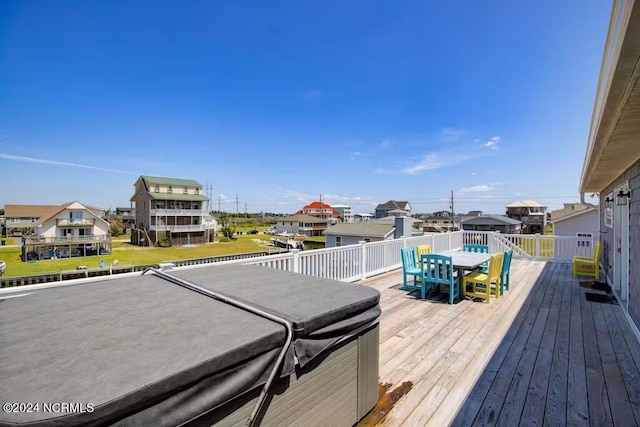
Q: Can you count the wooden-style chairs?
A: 7